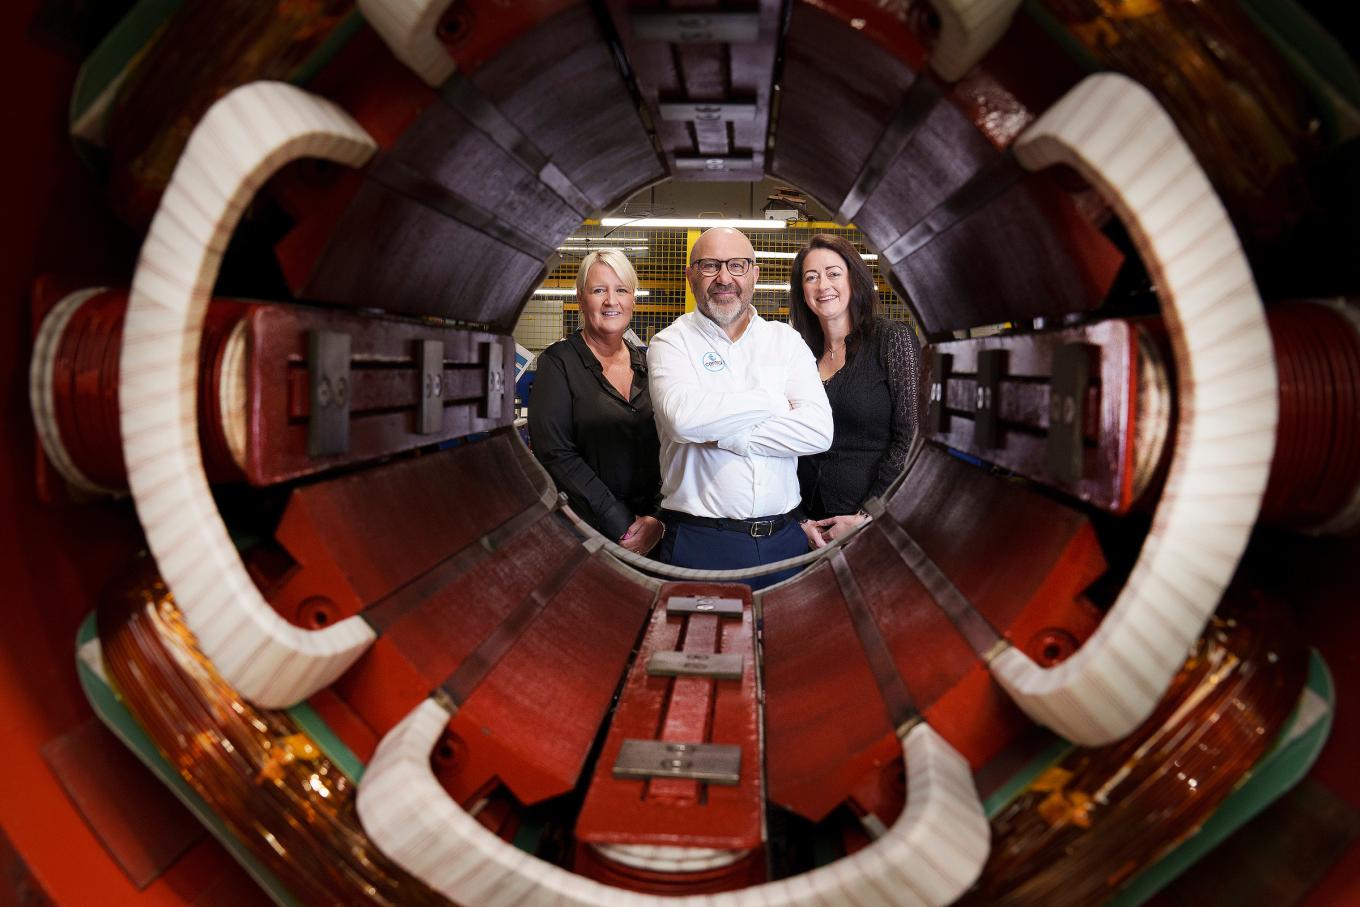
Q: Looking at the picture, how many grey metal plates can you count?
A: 12